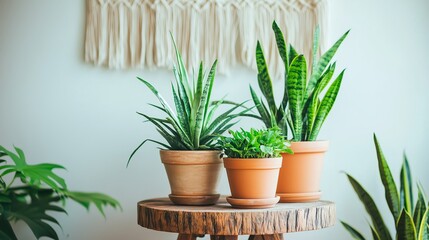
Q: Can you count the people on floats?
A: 0